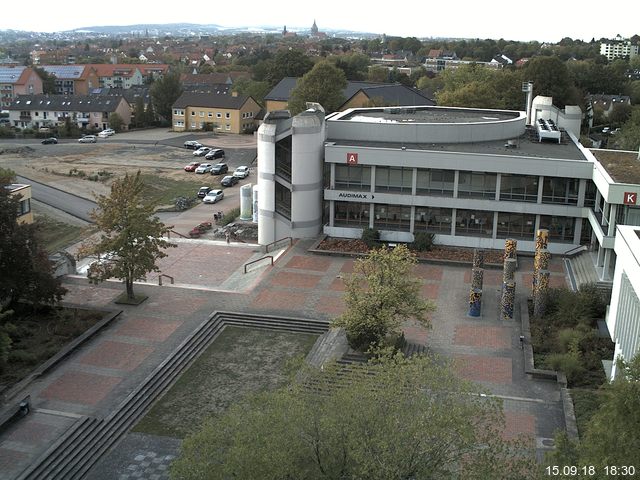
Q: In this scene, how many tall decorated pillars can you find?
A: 3